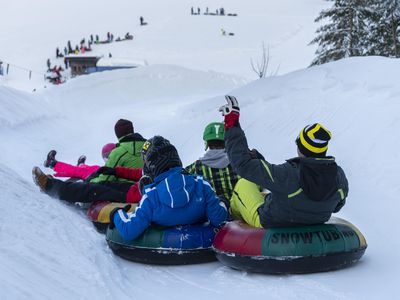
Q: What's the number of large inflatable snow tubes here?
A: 3